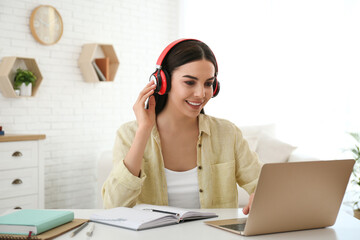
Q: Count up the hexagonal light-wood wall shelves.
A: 2